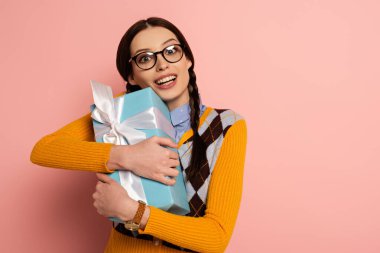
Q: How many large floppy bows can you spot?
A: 1